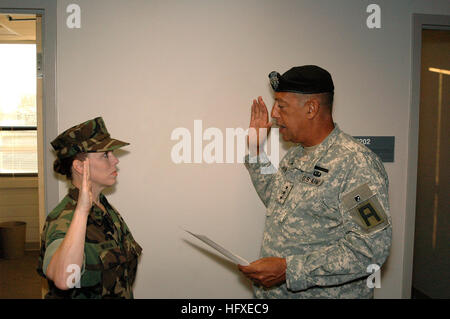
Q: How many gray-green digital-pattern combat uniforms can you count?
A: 1